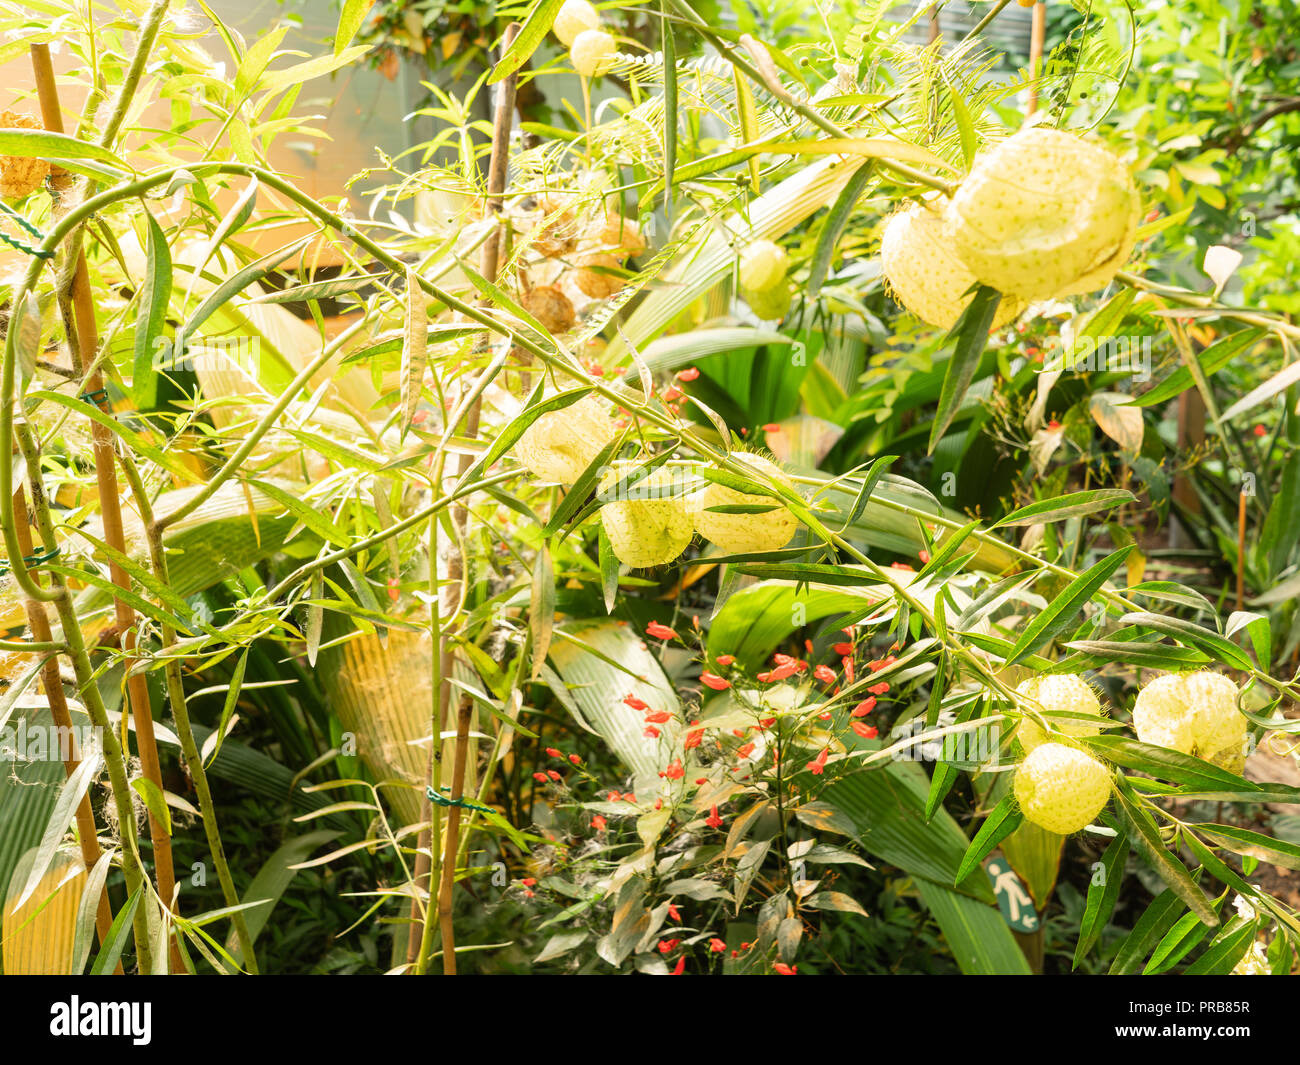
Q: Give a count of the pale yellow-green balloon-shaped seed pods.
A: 12